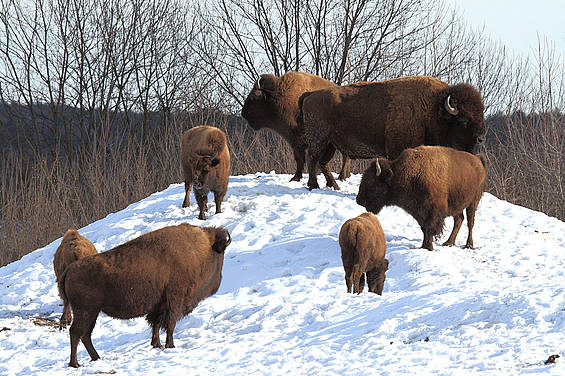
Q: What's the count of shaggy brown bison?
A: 7